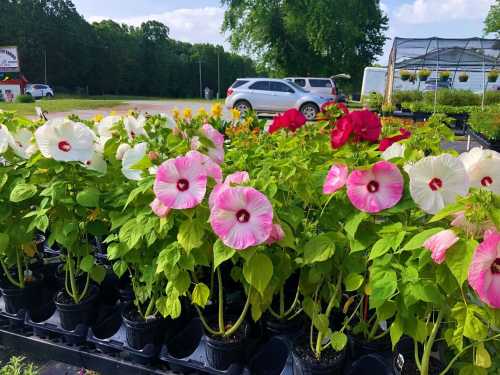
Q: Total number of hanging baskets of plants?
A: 5